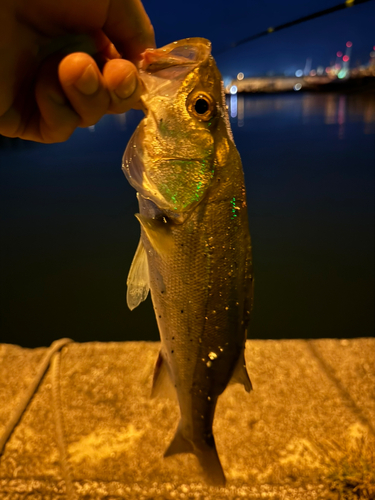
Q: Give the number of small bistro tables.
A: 0